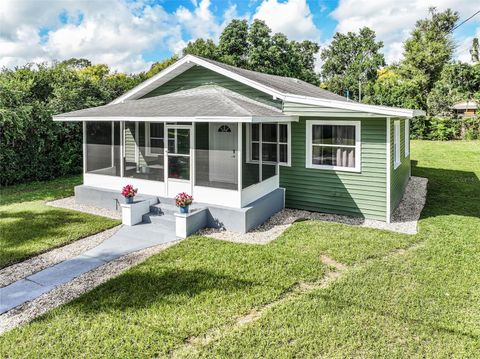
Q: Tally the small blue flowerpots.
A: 2